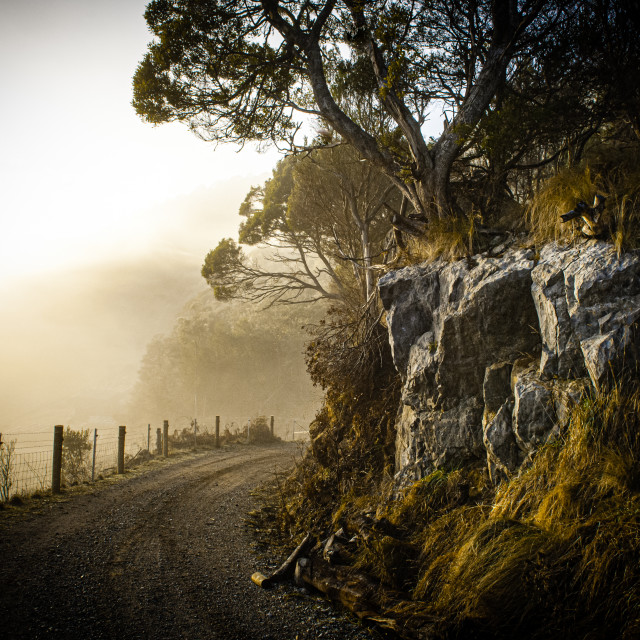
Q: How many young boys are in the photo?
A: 0